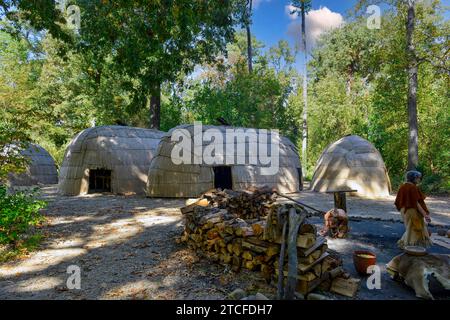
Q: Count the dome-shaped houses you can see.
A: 4